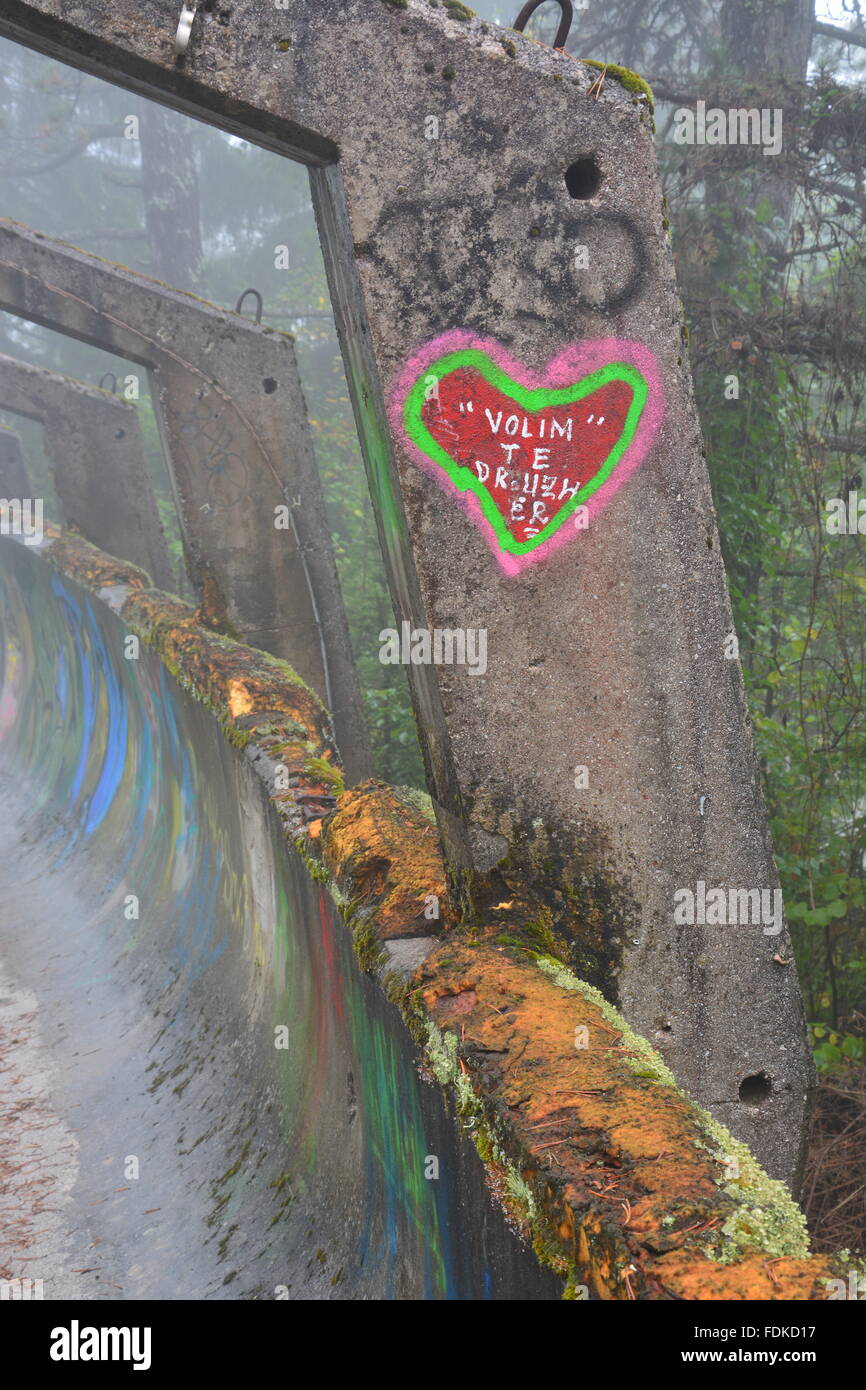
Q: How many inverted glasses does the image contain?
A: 0